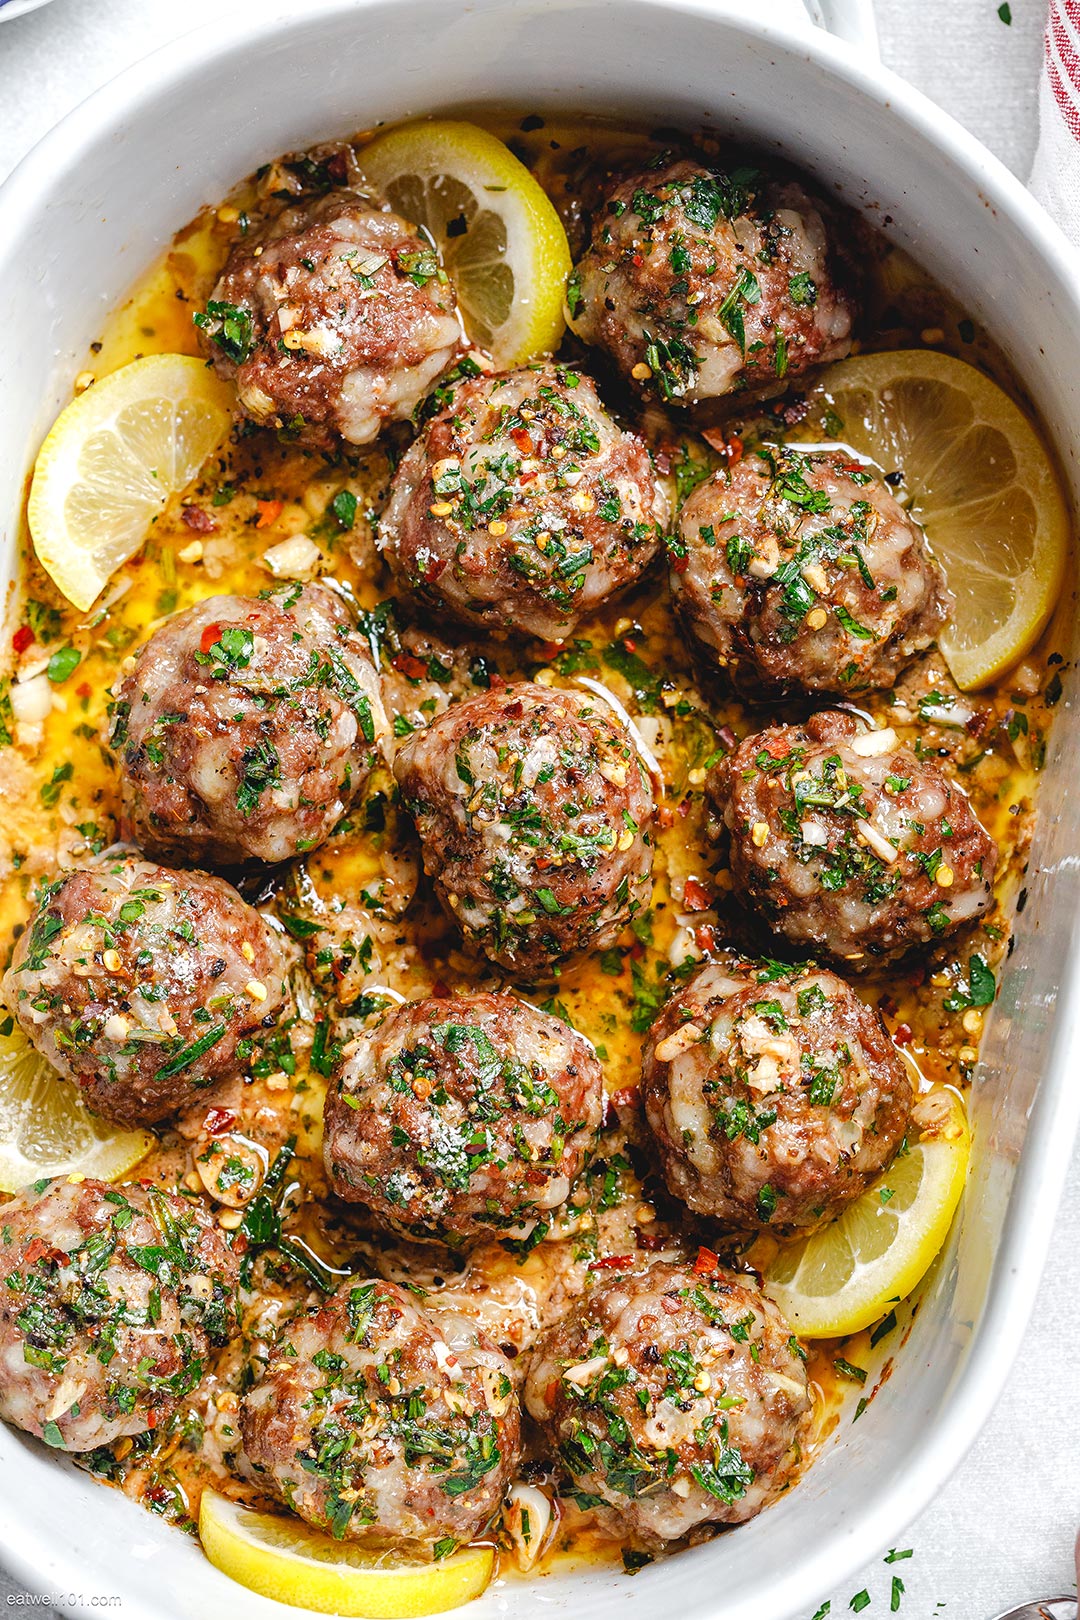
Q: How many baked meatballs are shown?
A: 13